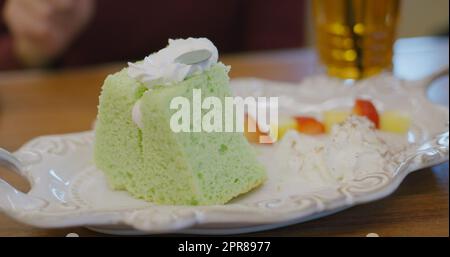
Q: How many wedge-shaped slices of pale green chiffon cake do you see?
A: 1